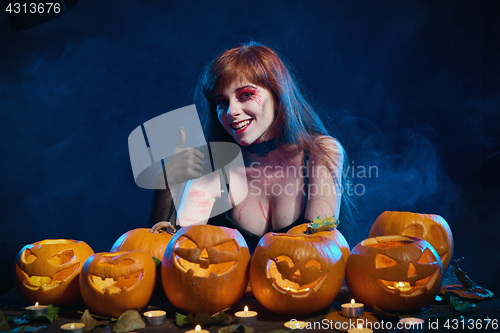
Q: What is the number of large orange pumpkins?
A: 8